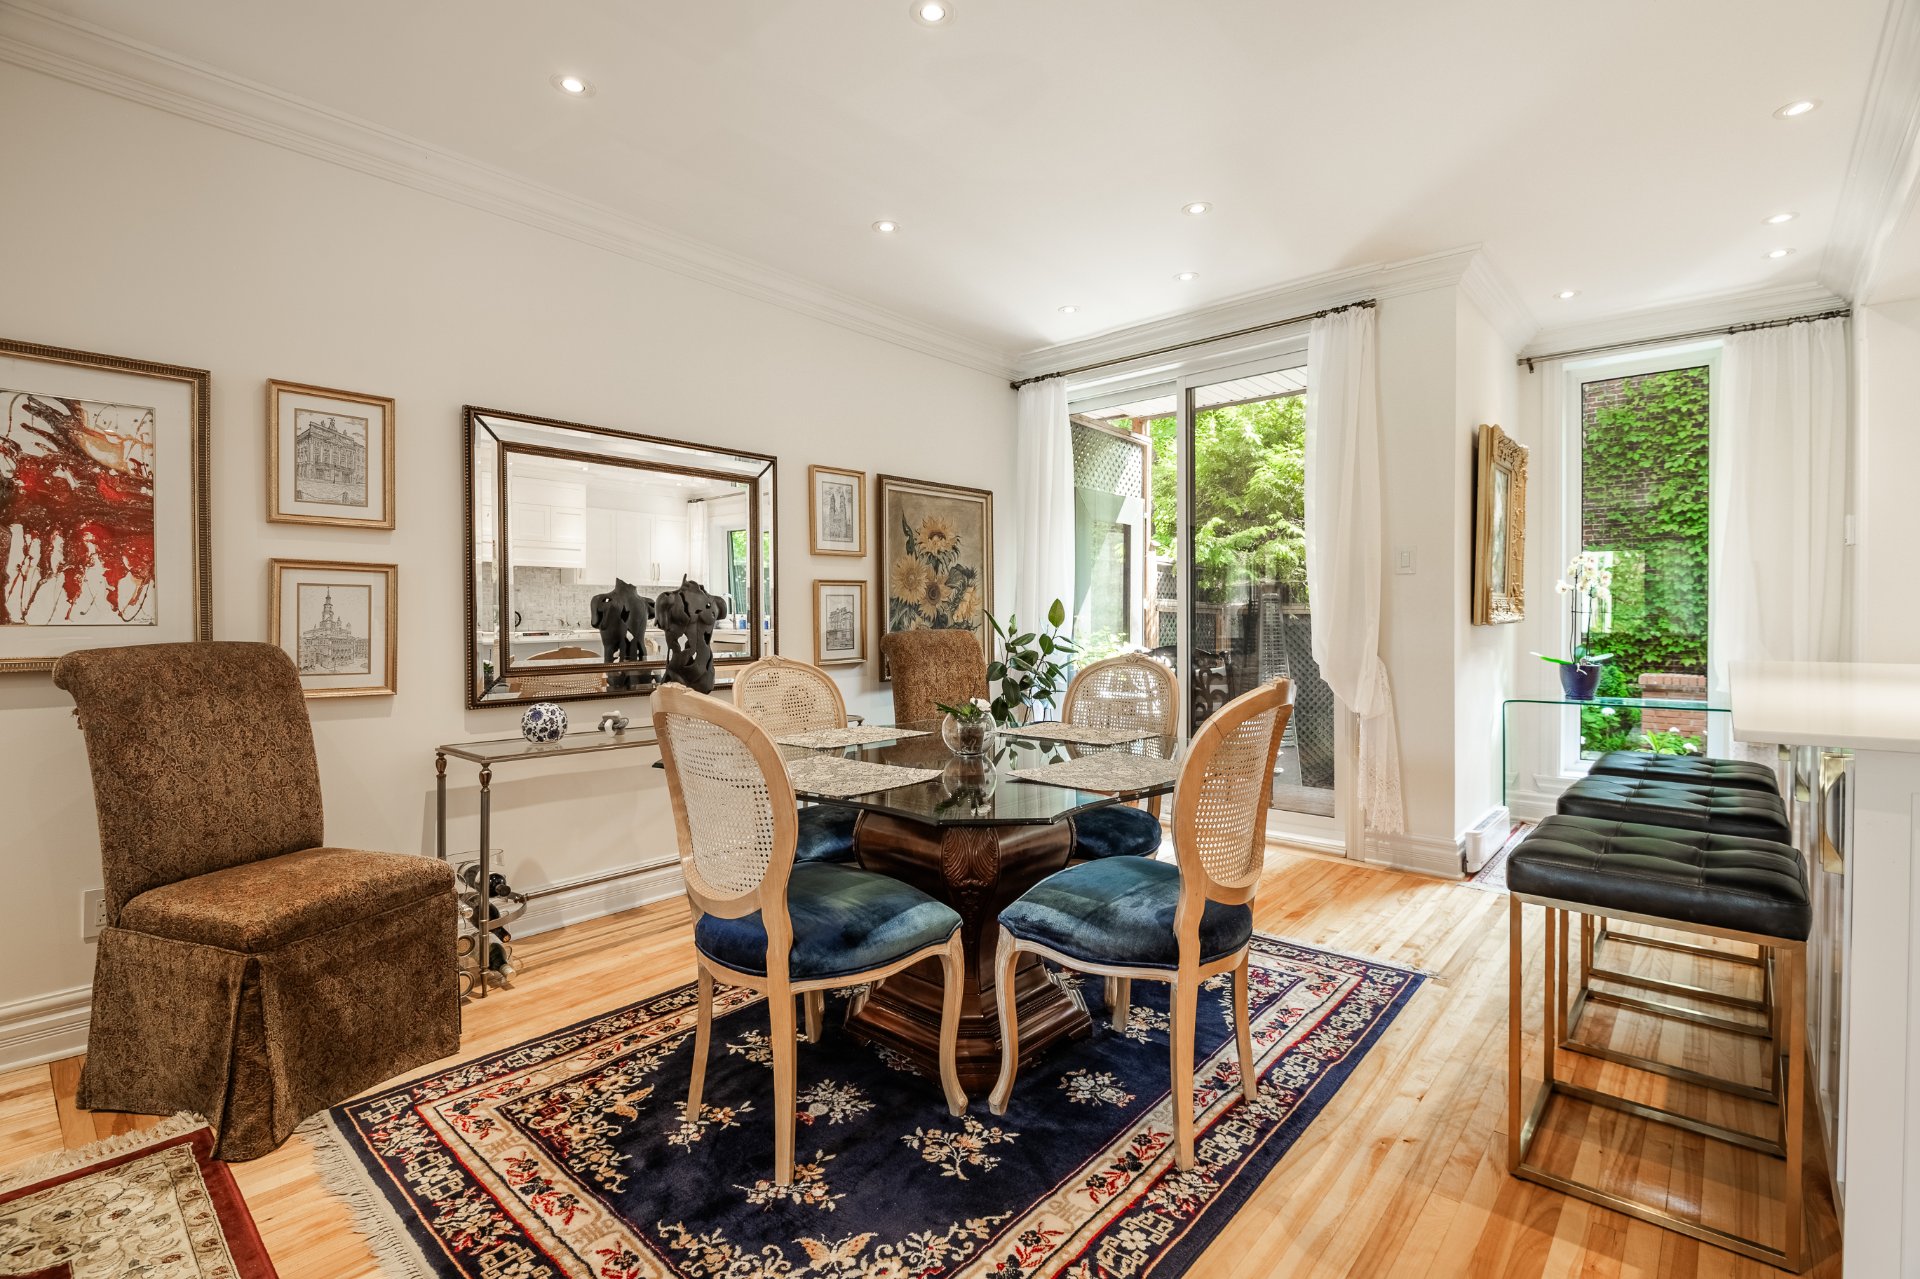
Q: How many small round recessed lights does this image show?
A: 10